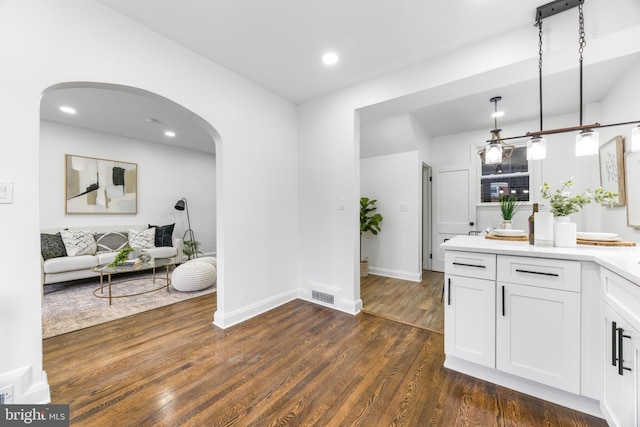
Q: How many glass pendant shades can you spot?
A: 4